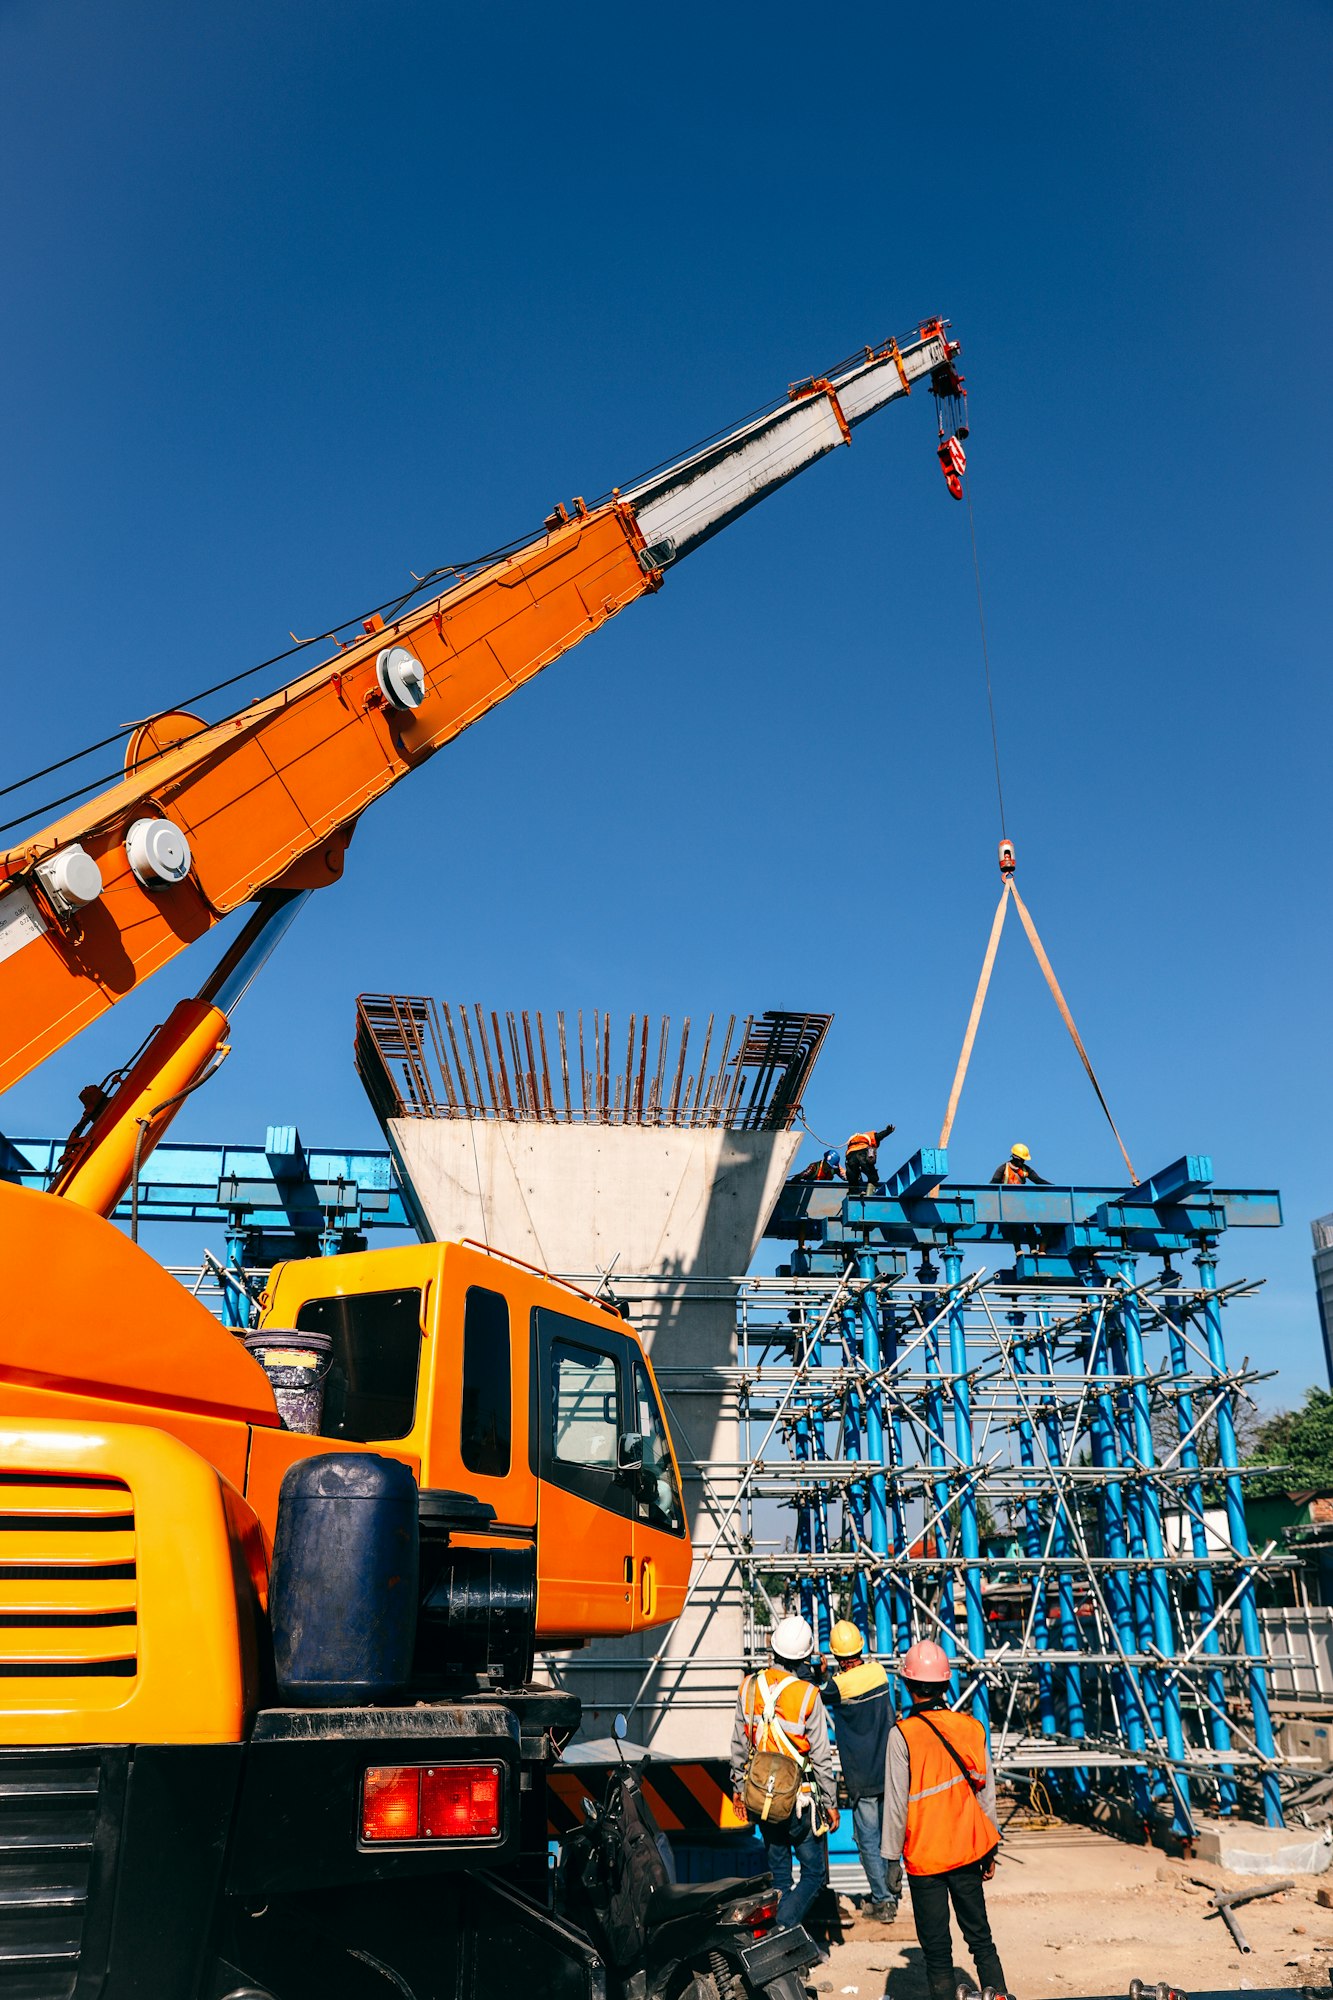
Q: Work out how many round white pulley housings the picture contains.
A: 3